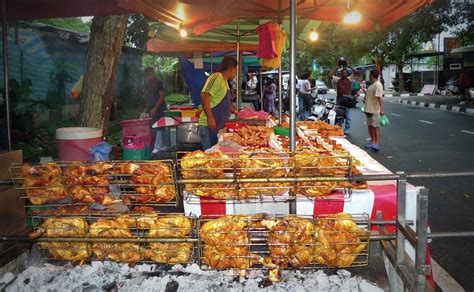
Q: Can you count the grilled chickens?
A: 12